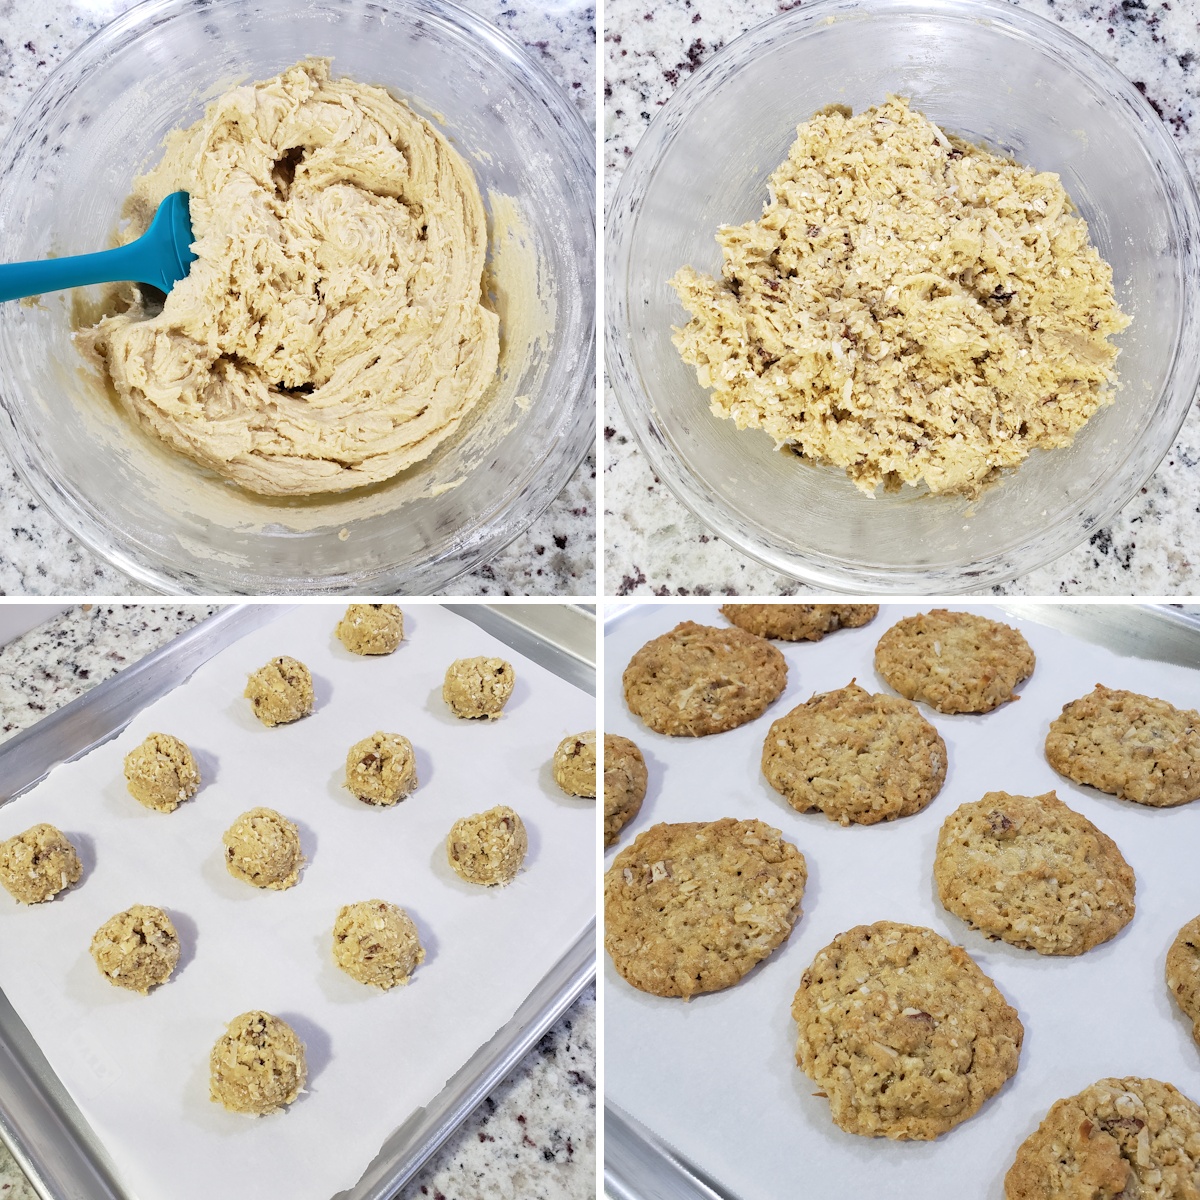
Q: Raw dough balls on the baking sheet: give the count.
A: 12